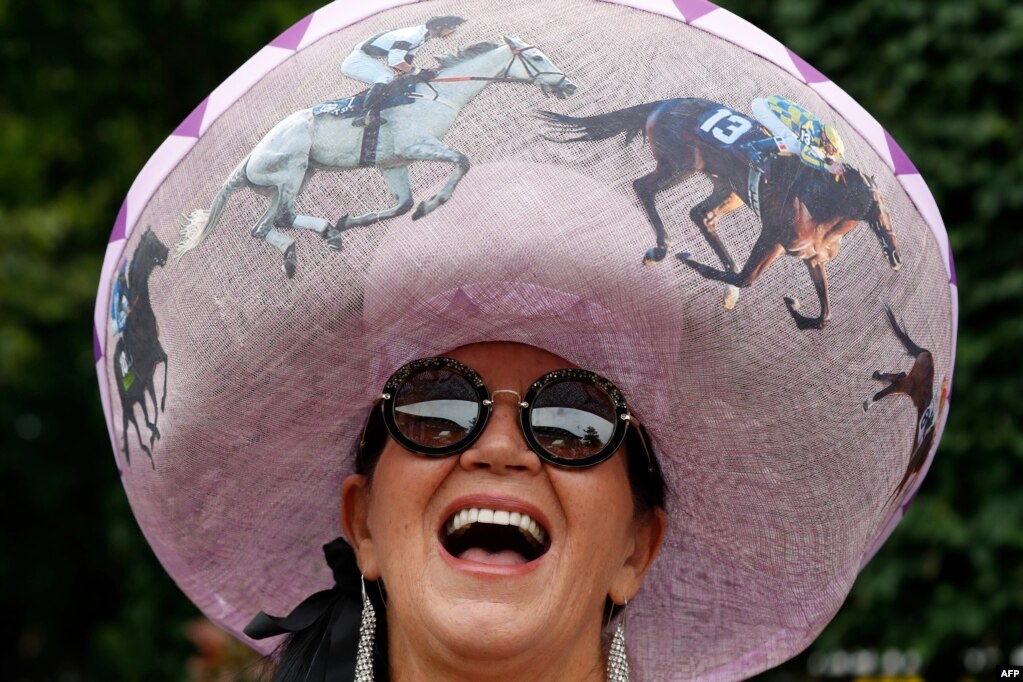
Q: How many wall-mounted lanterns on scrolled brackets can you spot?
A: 0